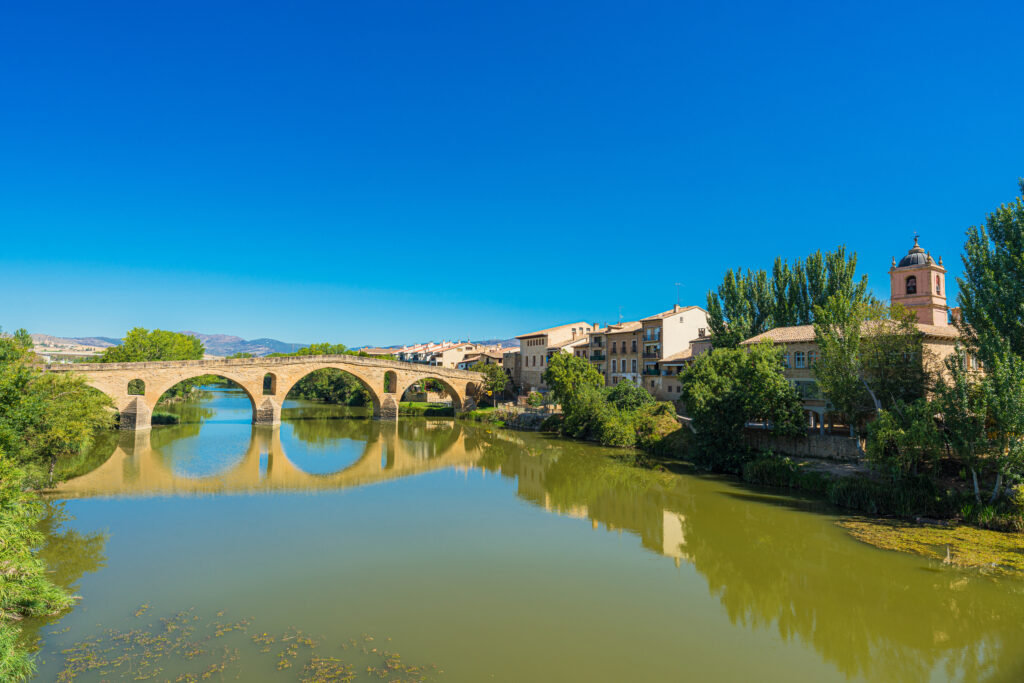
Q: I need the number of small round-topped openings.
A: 4